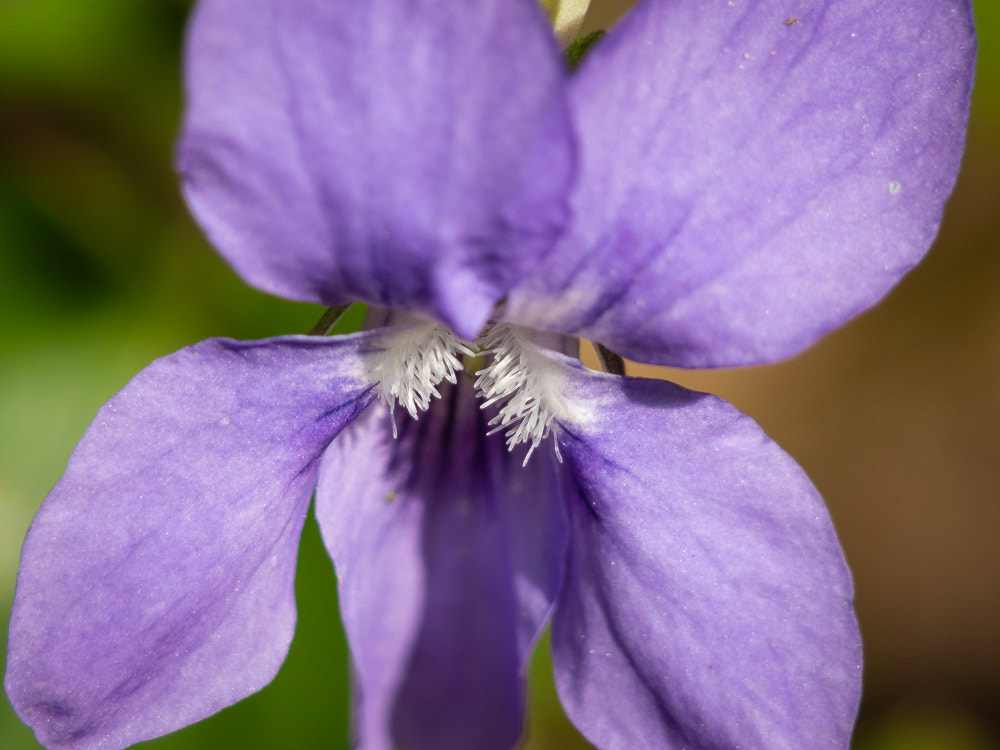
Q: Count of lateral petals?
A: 2